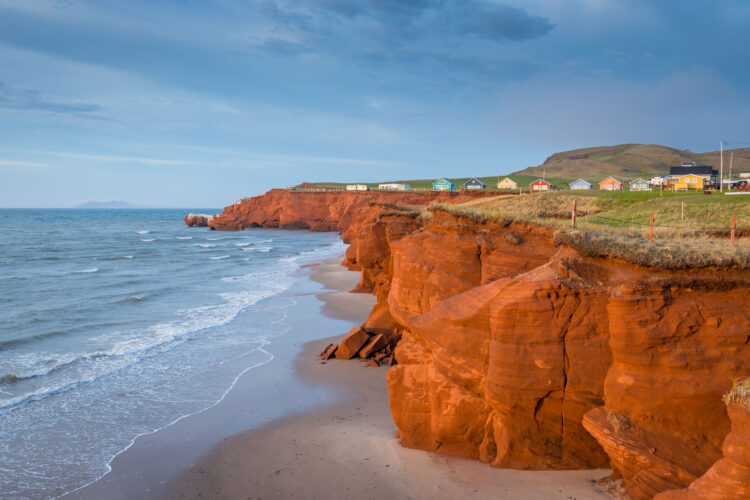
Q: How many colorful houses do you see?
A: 8